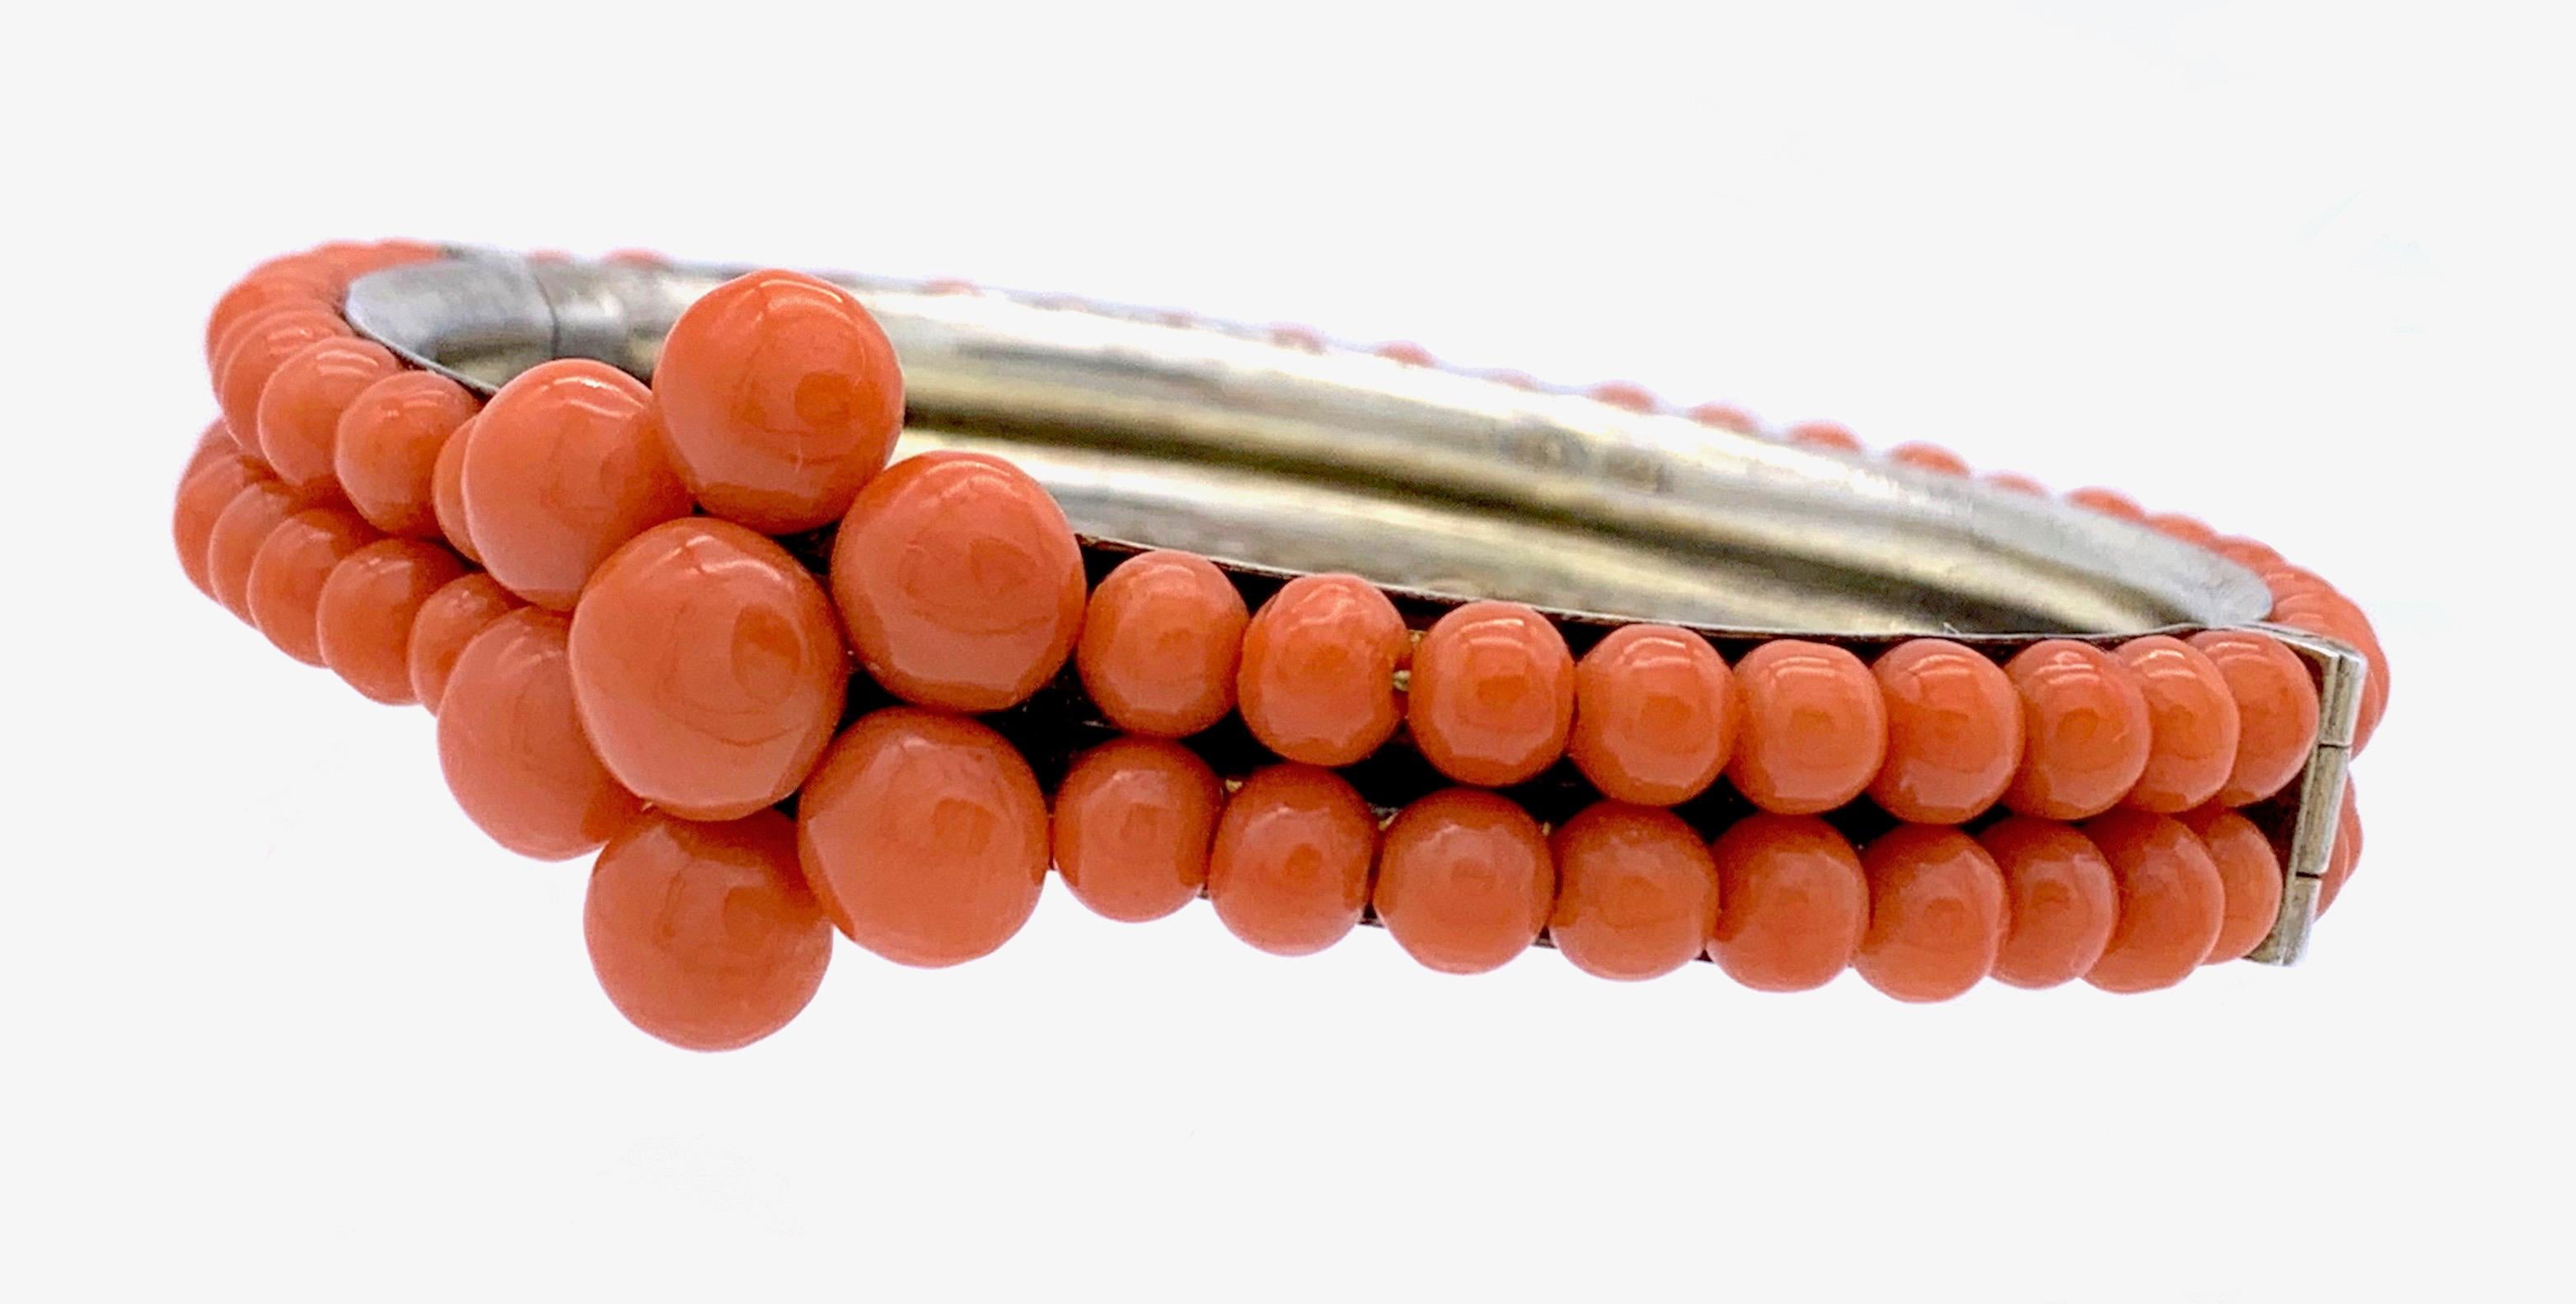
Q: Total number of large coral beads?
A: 7